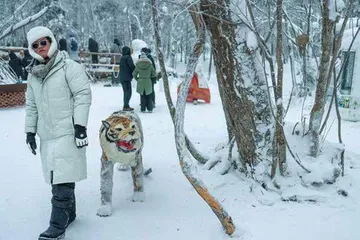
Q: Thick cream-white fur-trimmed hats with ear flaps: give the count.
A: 1